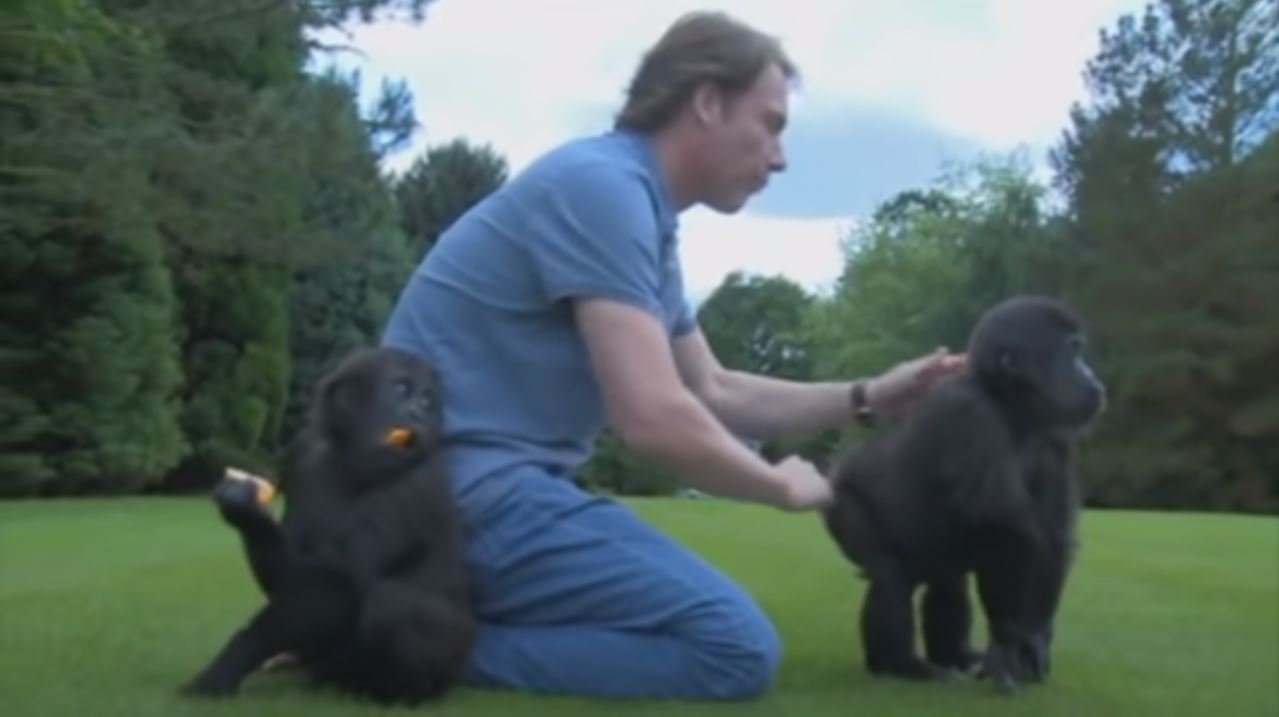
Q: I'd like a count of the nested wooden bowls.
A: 0